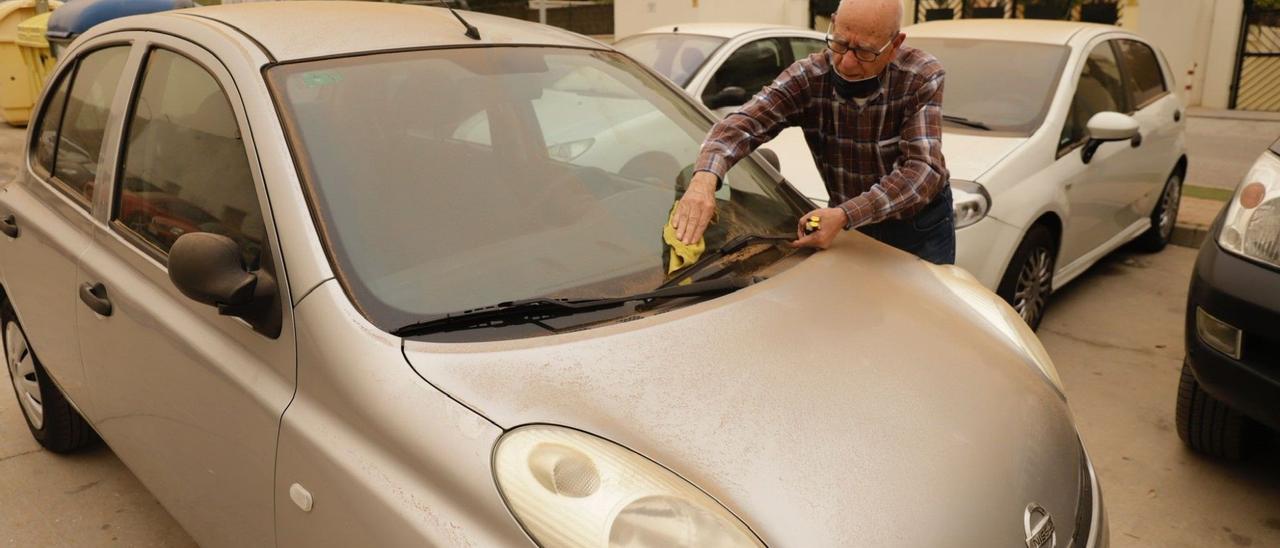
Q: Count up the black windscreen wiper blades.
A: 3